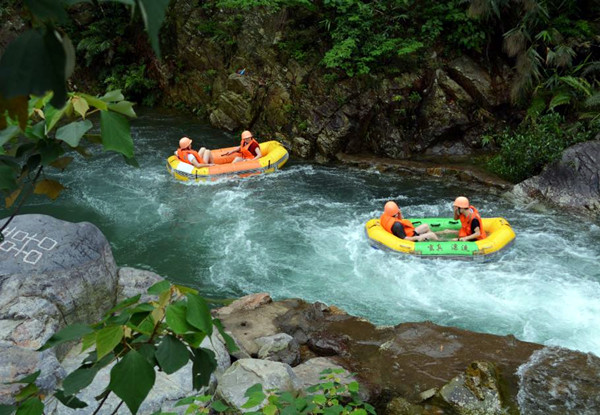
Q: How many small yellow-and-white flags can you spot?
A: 0